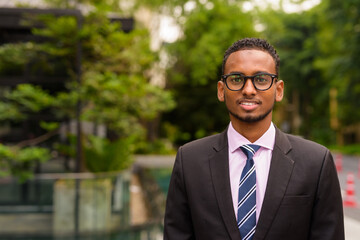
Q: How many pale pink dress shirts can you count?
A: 1